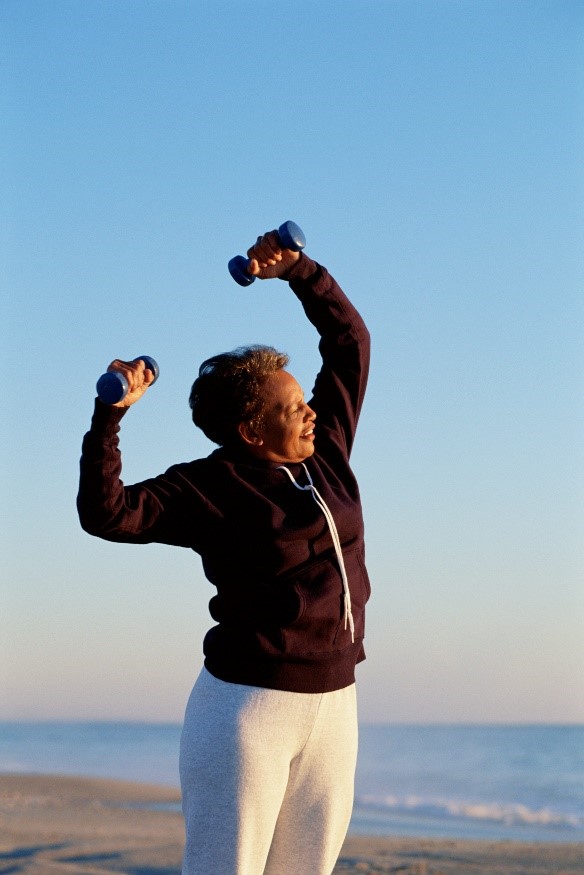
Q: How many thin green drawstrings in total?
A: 0